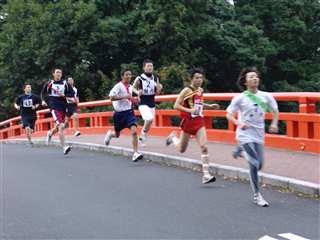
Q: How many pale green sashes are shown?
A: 1